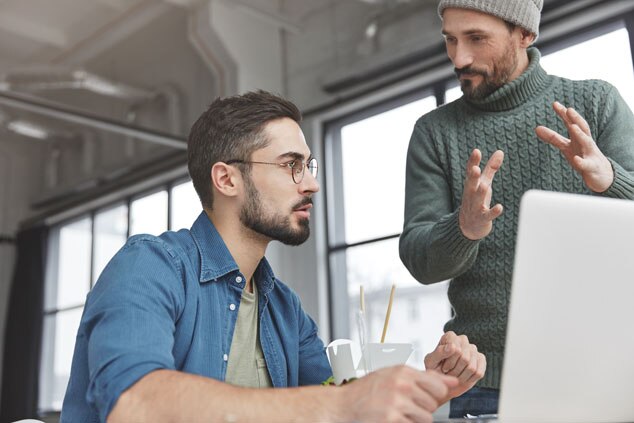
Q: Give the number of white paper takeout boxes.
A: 2